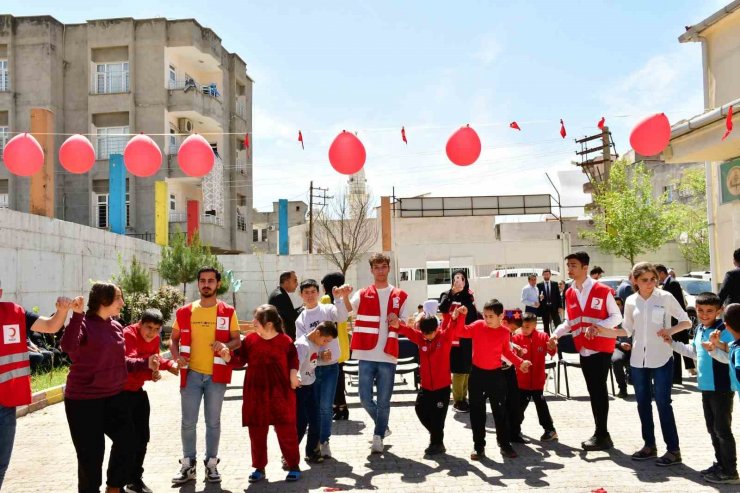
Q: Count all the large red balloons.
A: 7